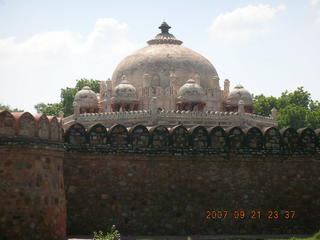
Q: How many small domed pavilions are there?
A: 4